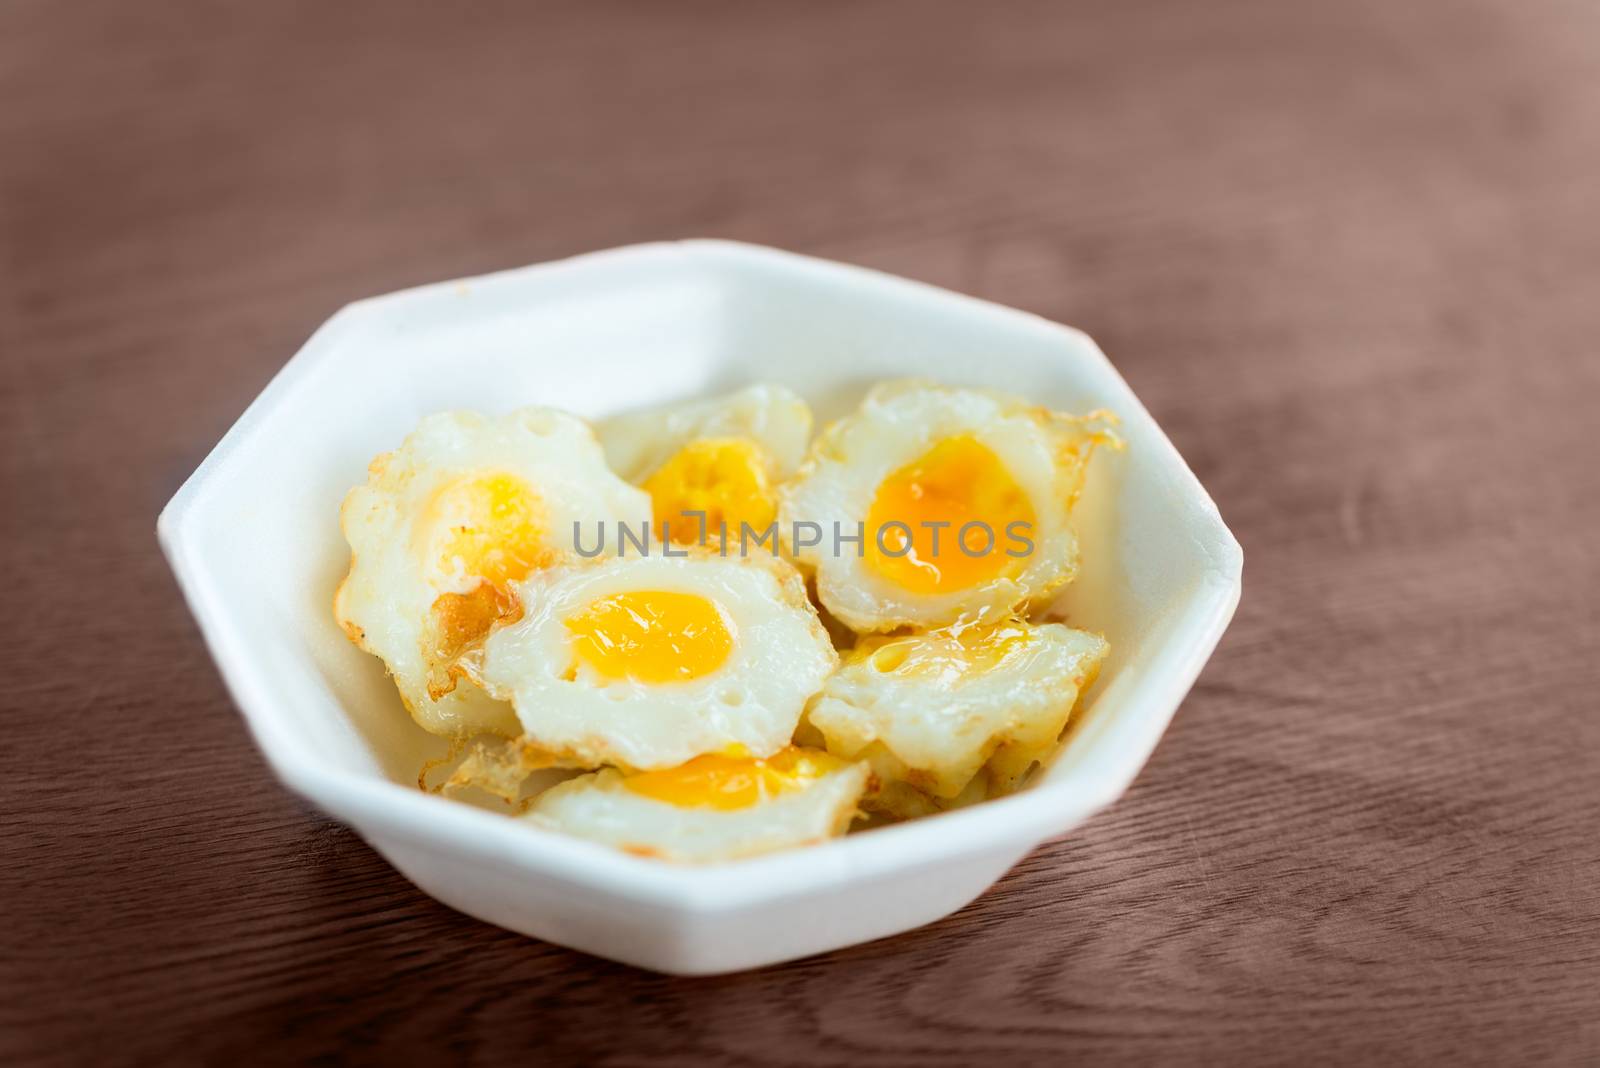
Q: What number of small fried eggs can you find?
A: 6